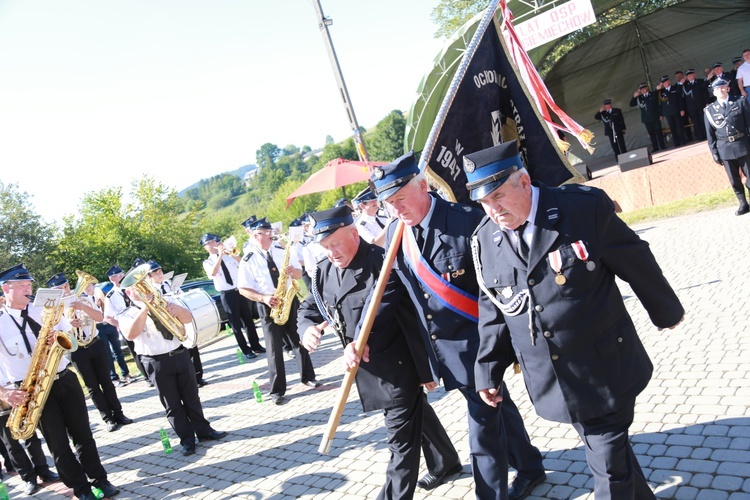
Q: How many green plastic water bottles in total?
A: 6